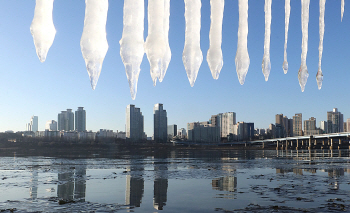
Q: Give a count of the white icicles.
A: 12